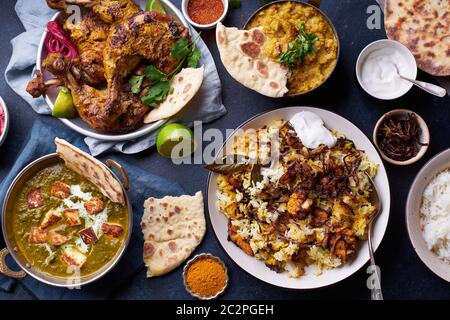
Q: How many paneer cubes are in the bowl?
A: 10